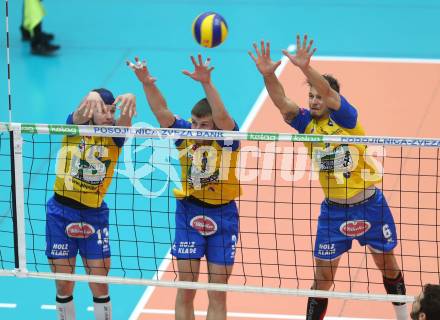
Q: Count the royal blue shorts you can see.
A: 3